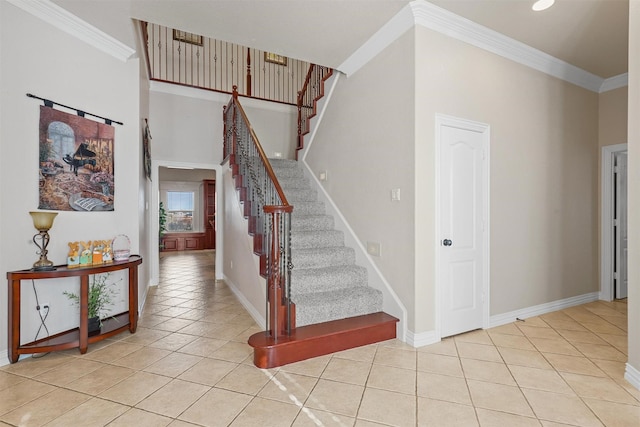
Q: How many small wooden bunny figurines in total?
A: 4